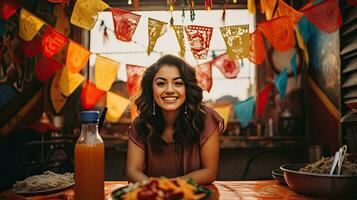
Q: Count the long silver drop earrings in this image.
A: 2